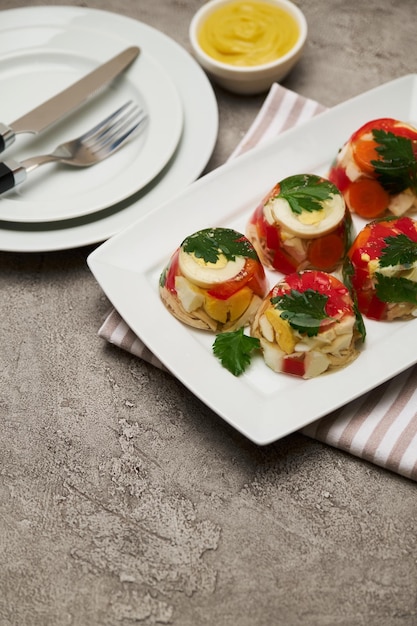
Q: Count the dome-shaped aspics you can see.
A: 5